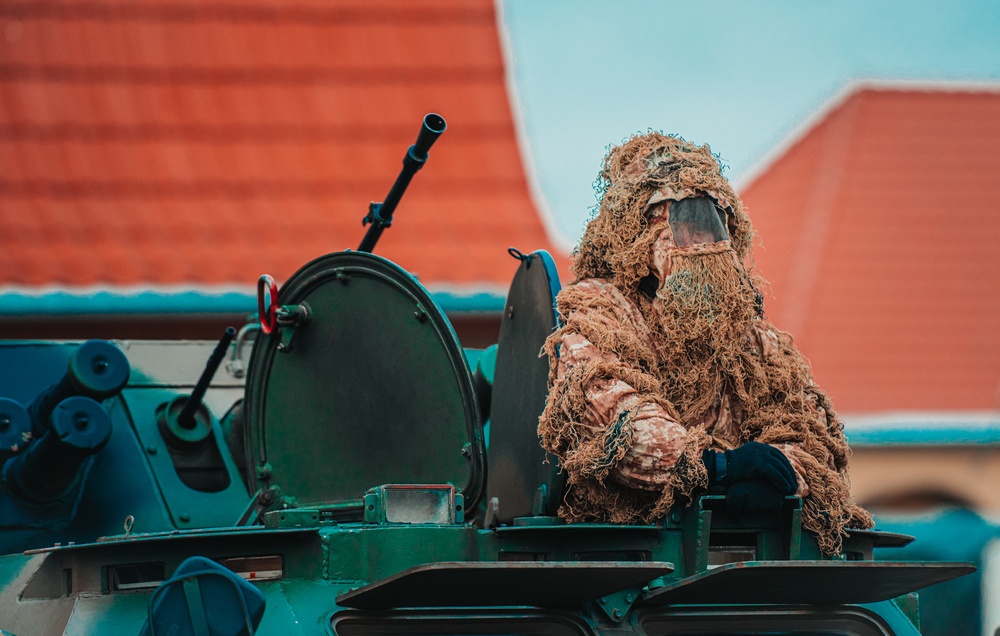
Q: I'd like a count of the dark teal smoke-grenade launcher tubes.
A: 3